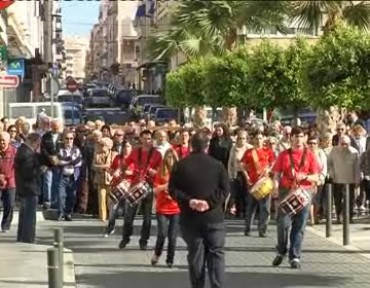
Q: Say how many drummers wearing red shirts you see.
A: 4